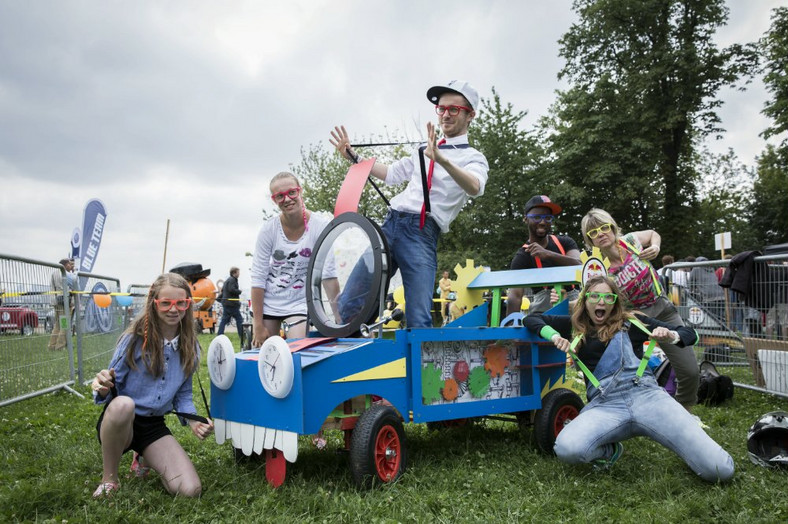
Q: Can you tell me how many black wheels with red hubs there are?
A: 2